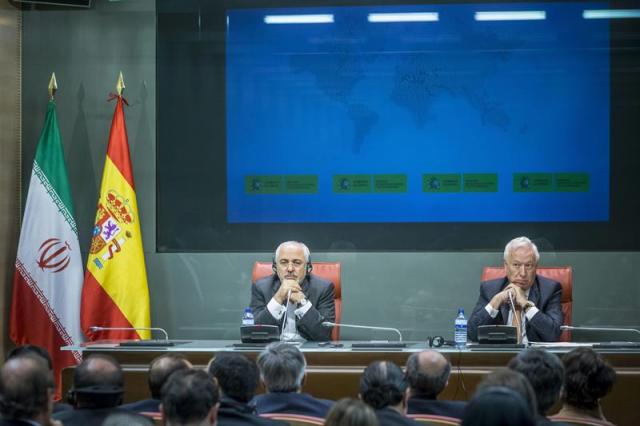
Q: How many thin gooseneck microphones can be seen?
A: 5